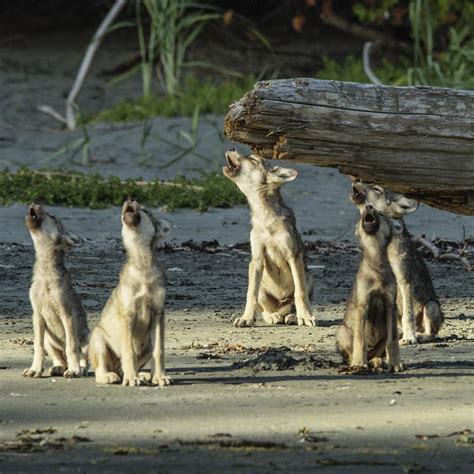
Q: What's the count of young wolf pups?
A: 5